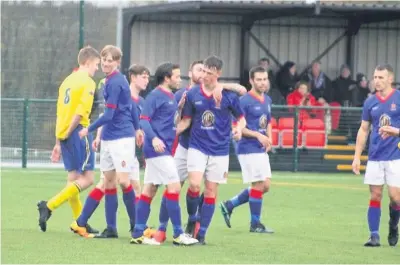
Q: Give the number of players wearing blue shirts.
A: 7